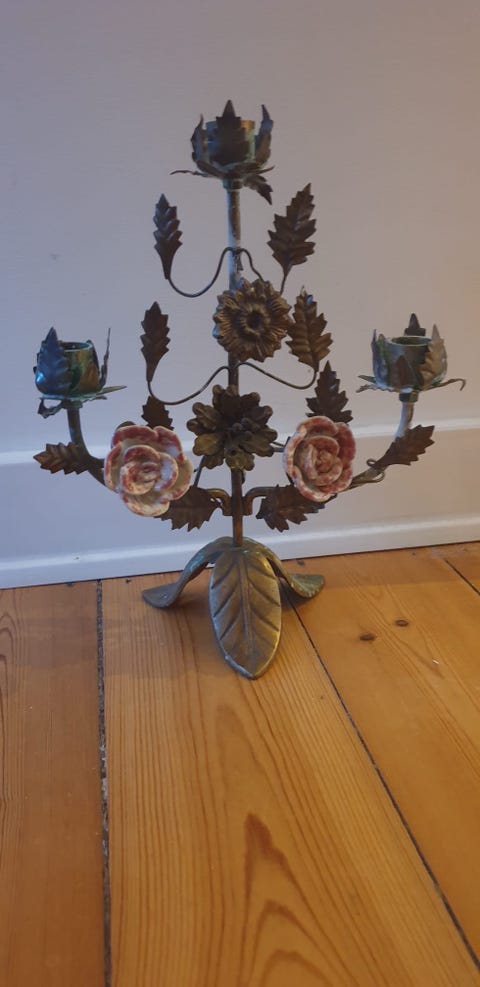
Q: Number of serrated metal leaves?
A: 10